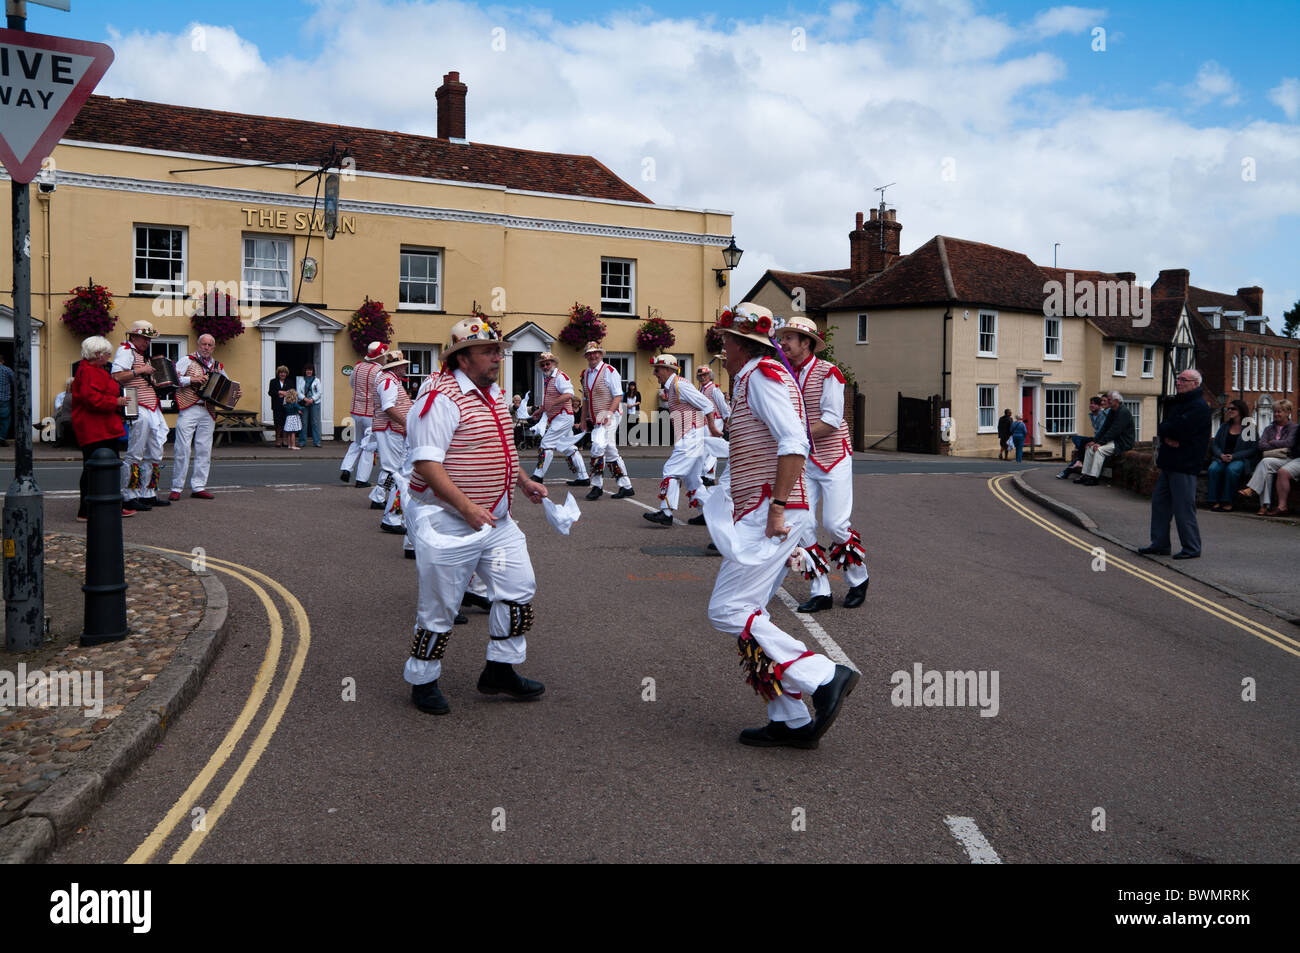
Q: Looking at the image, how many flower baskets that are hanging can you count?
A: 7